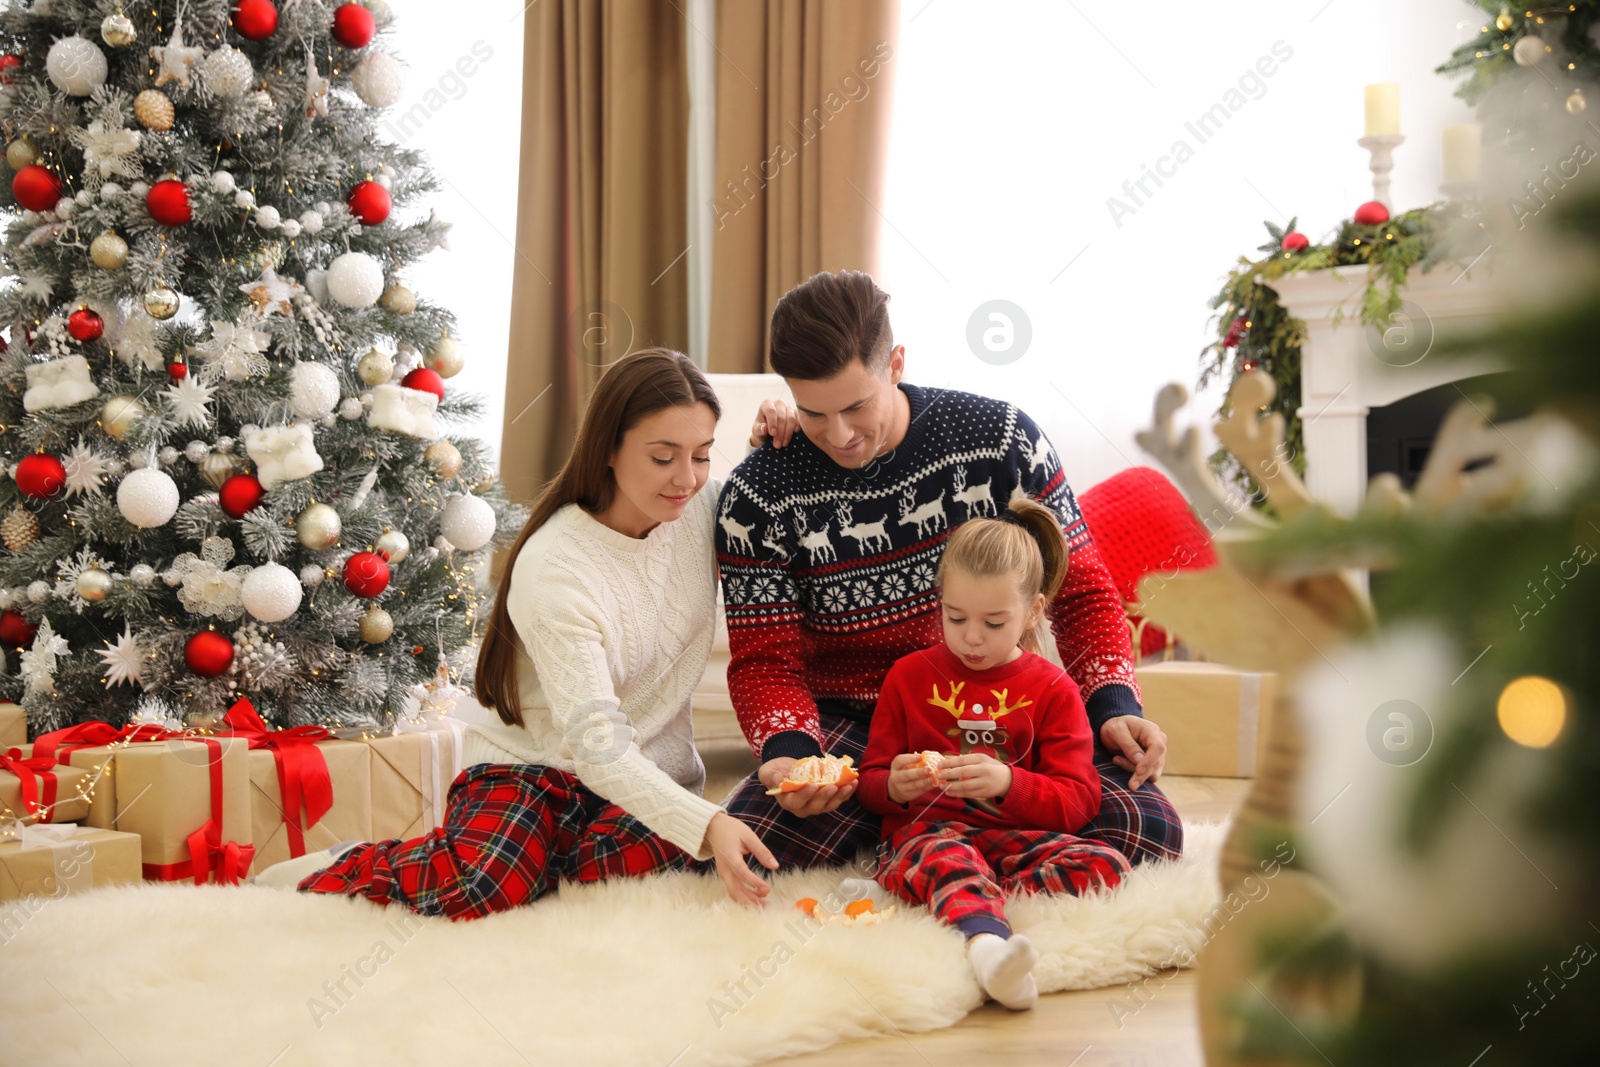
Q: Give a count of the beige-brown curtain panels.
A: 2